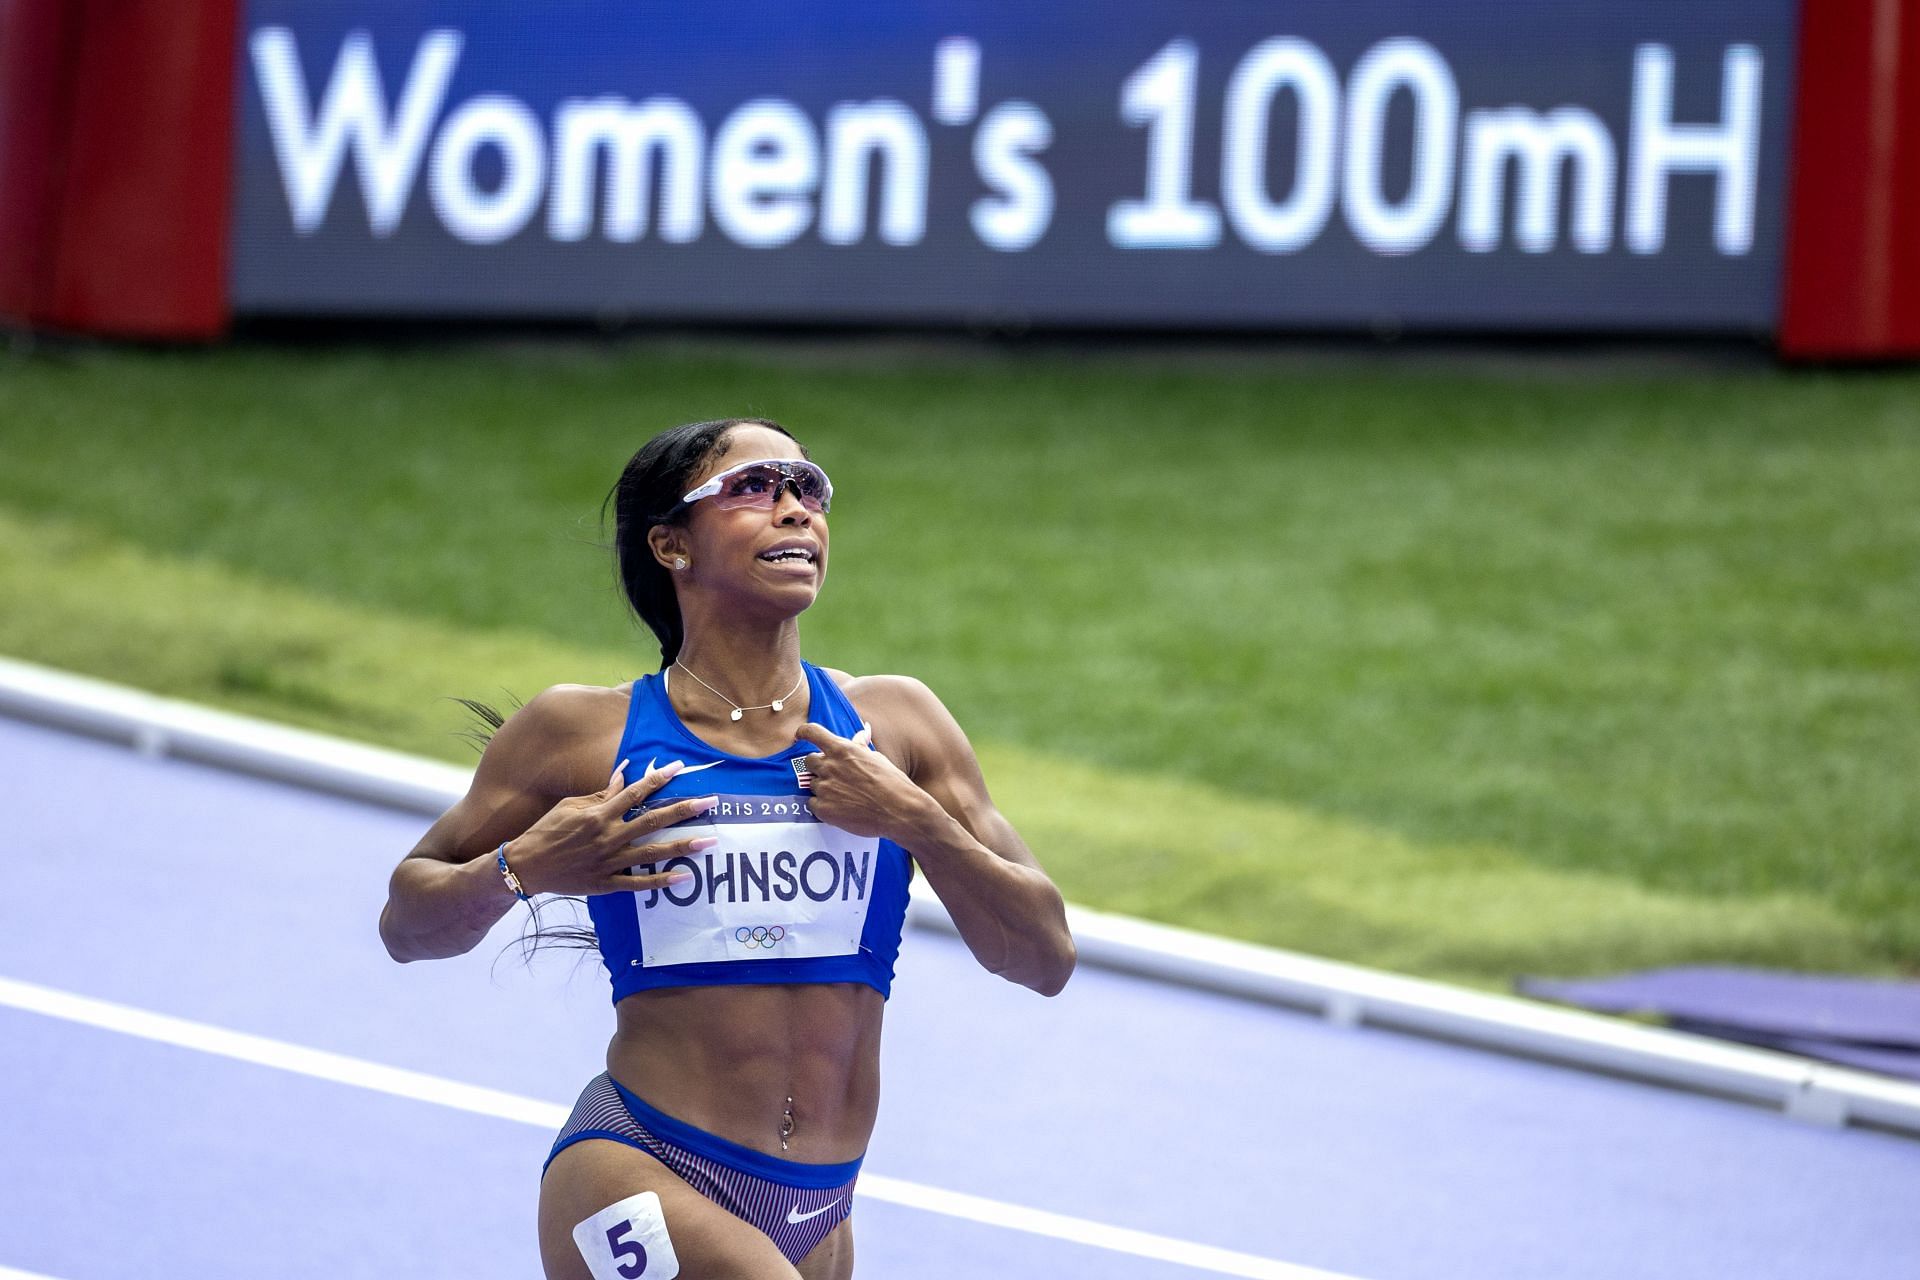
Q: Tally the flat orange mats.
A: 0